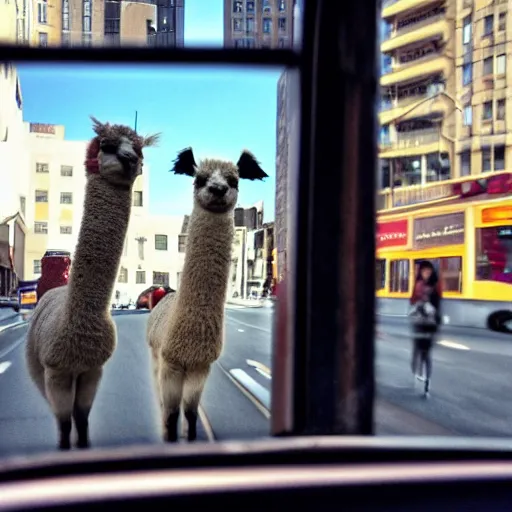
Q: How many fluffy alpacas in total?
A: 2